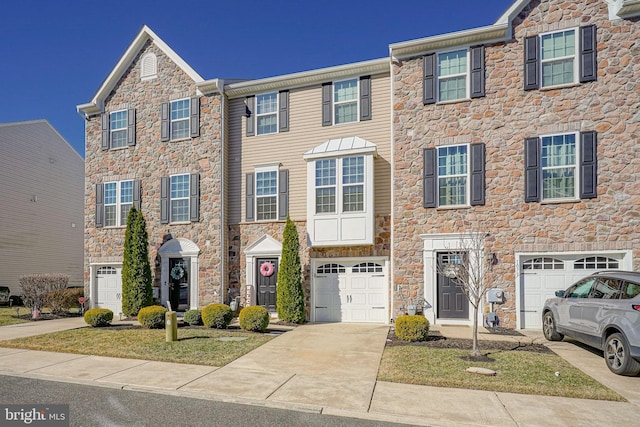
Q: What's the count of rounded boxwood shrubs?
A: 6